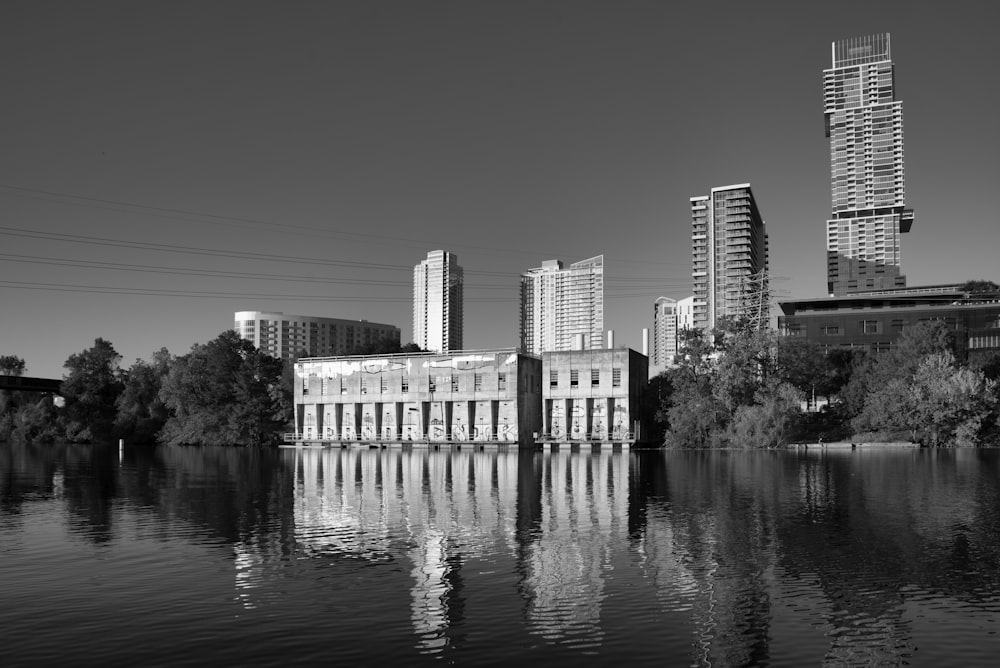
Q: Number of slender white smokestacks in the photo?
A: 3